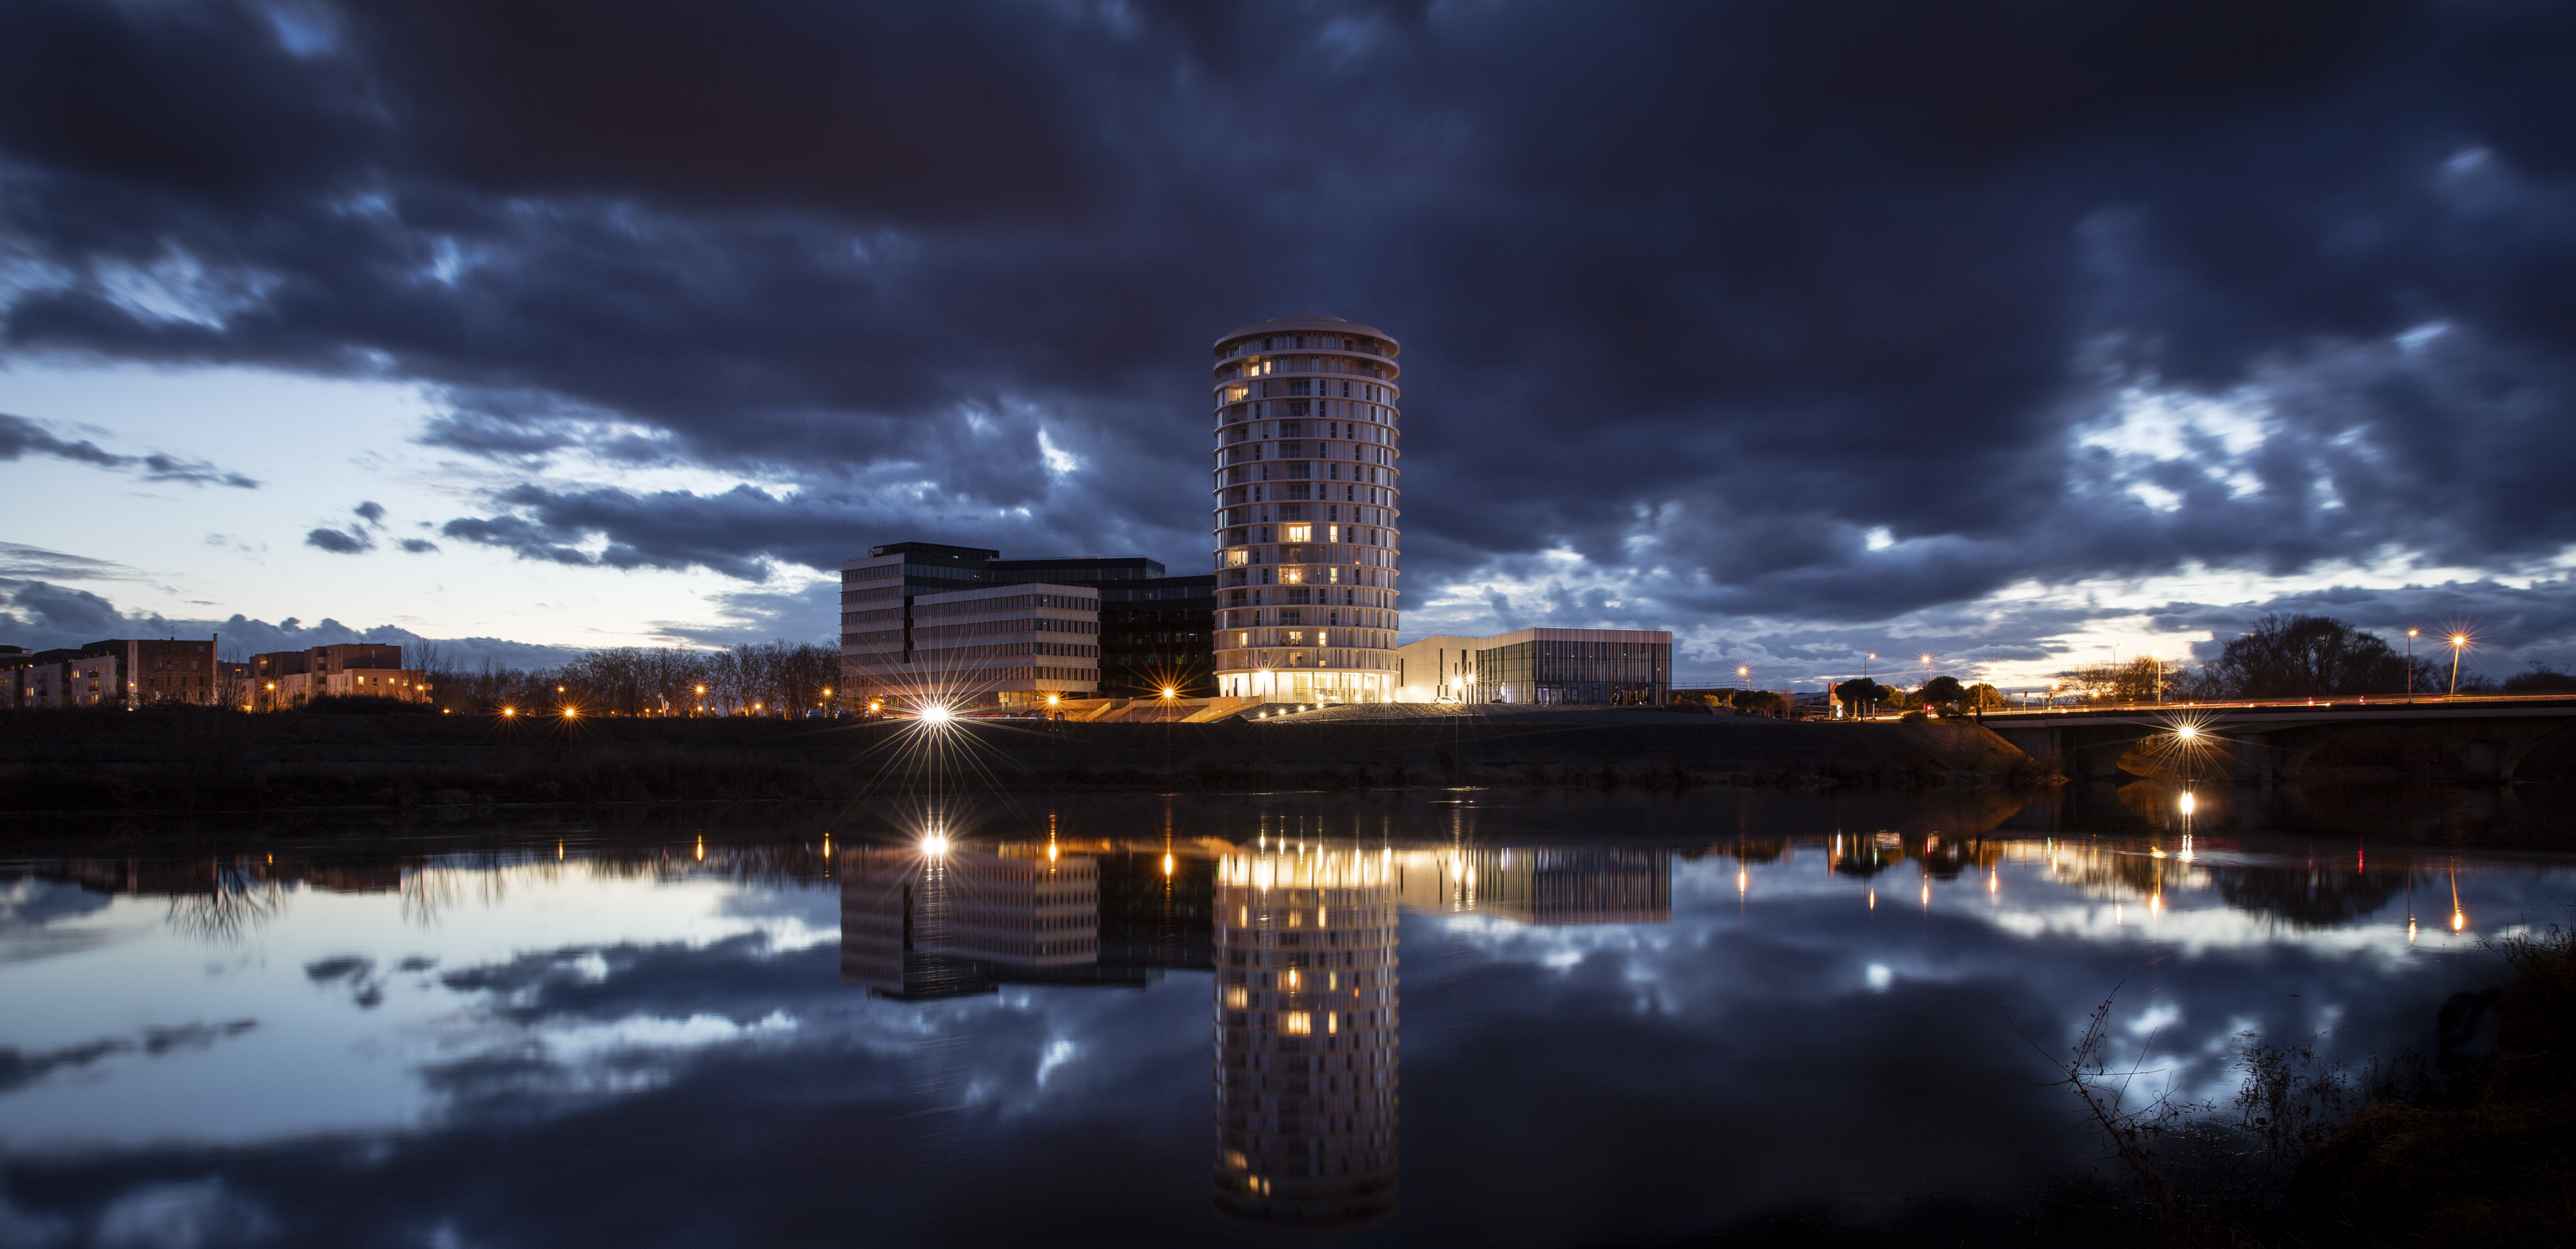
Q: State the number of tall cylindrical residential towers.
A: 1